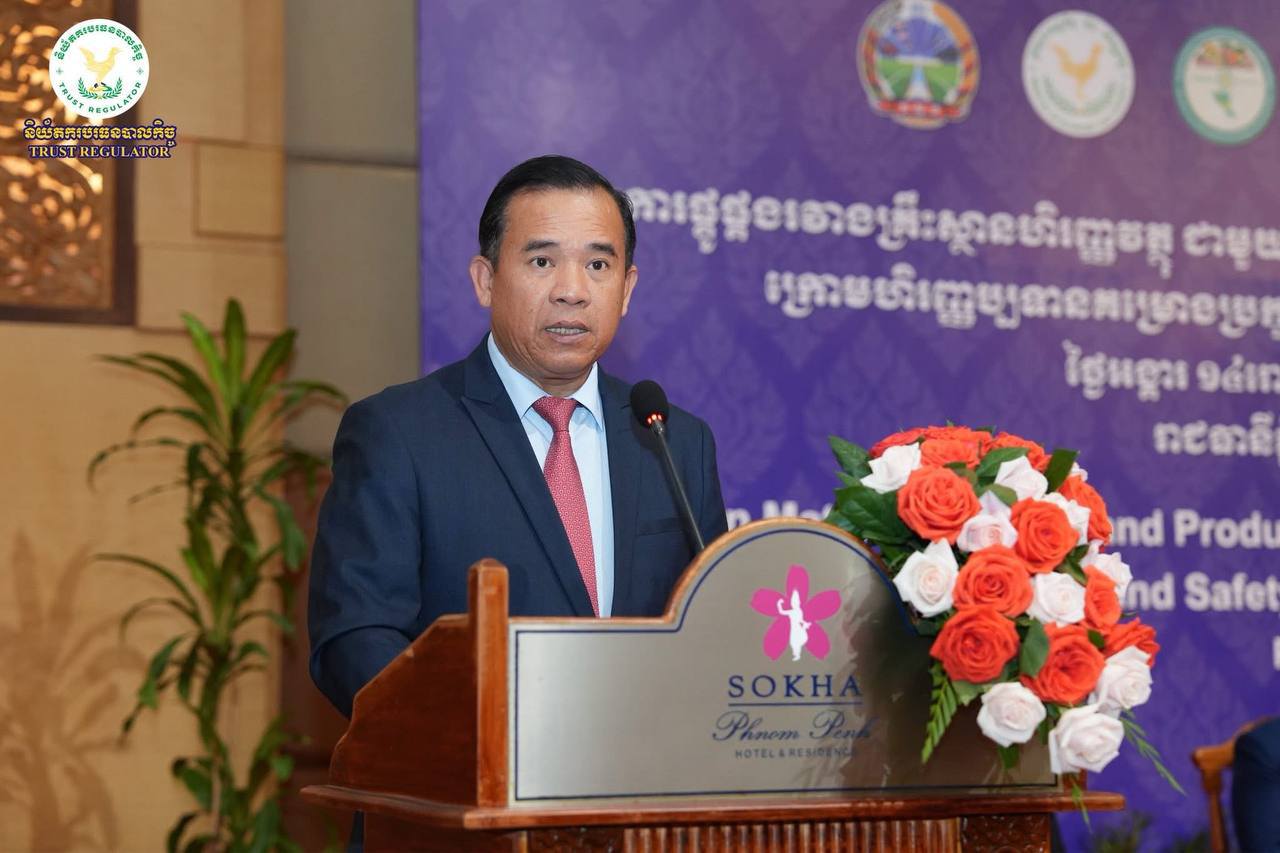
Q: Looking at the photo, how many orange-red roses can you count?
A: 12